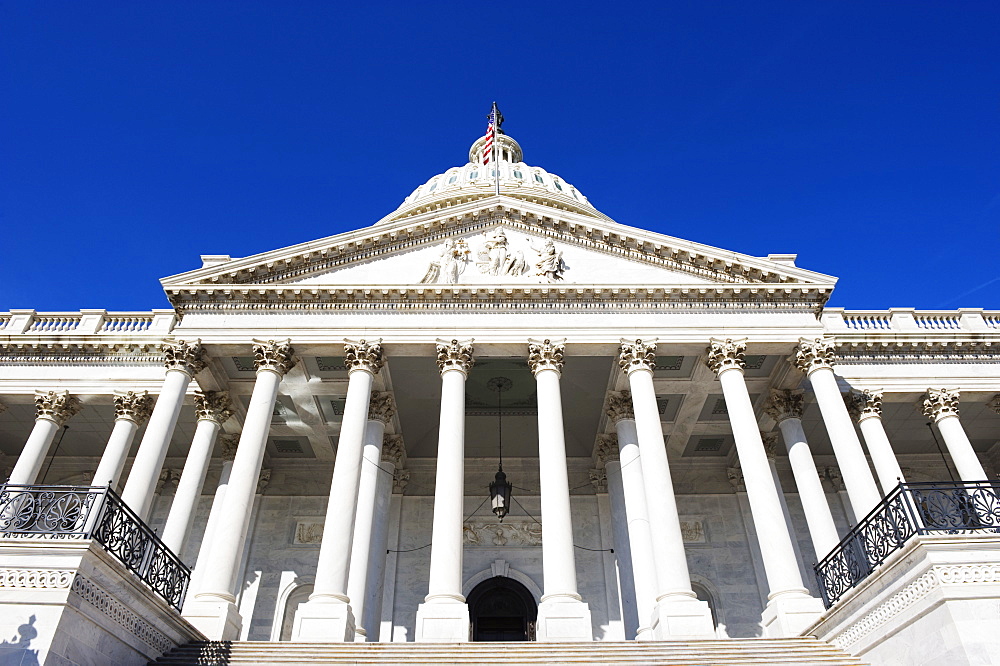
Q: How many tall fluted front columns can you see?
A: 8